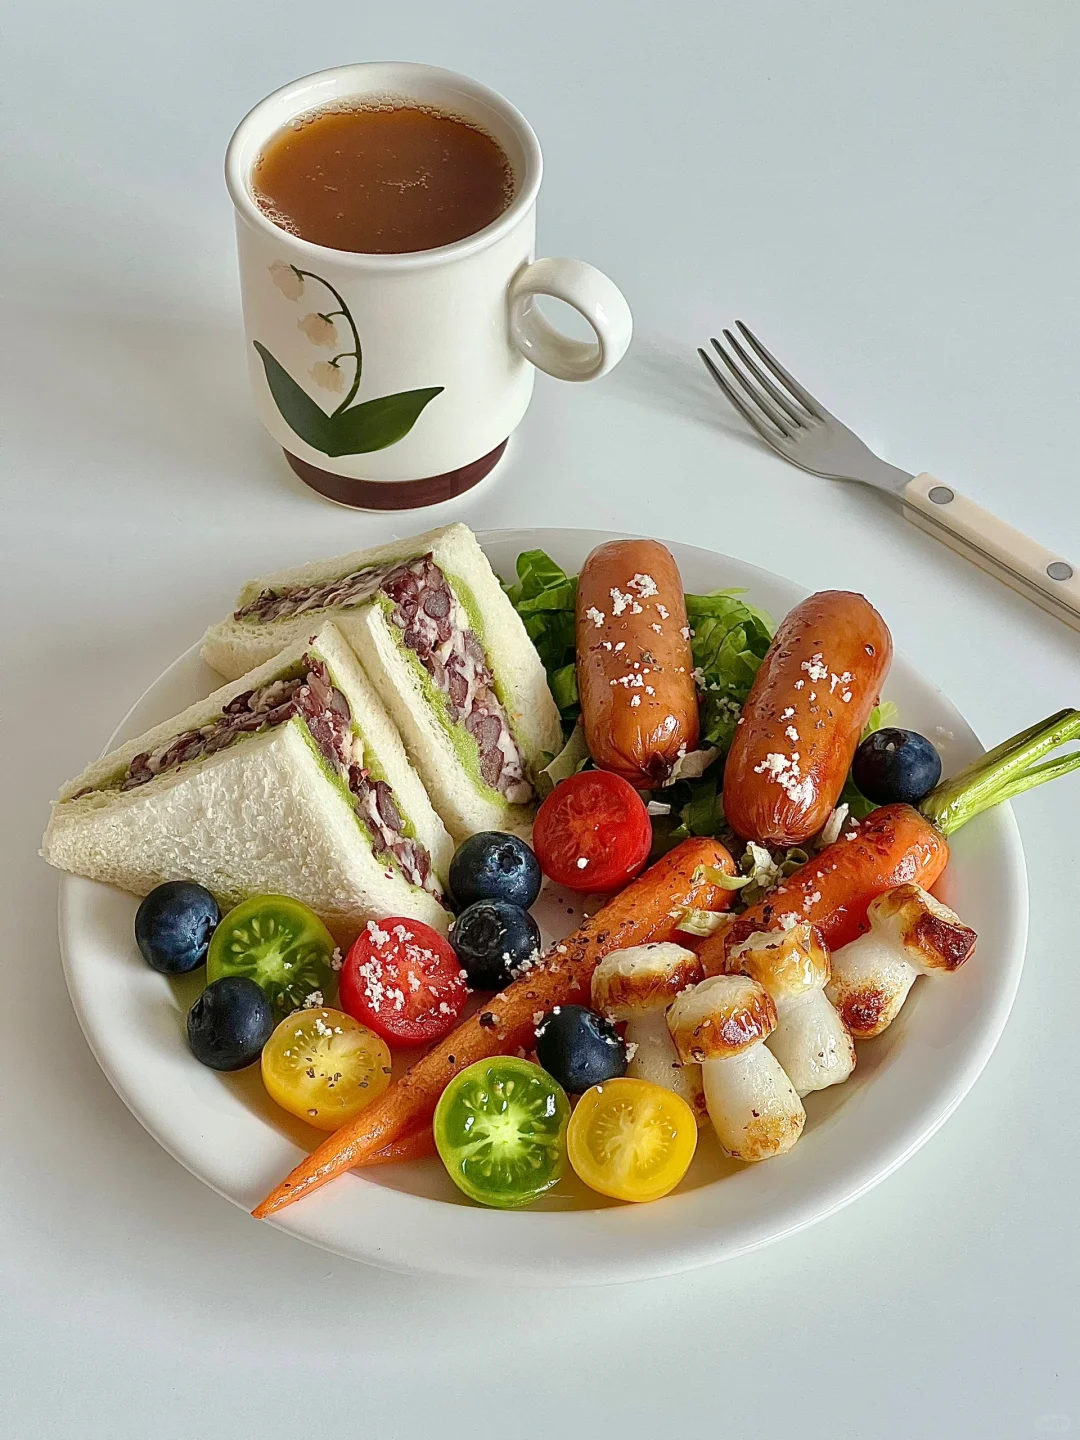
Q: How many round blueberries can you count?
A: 6